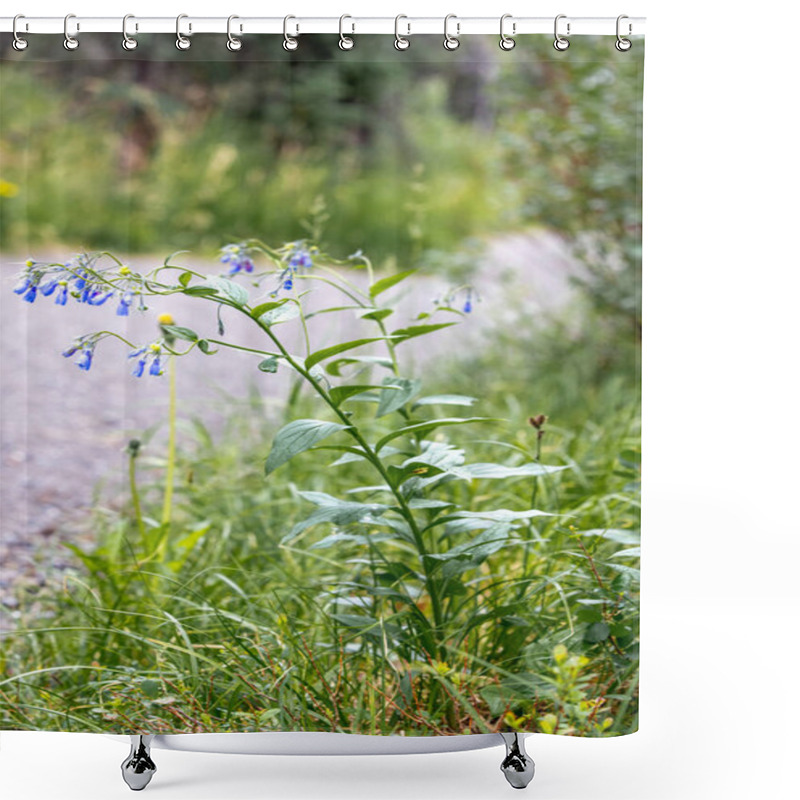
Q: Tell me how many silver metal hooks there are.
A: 12